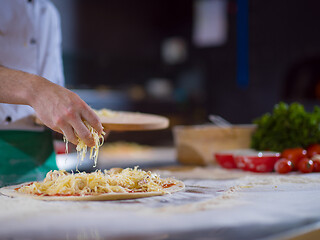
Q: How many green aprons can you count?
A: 1